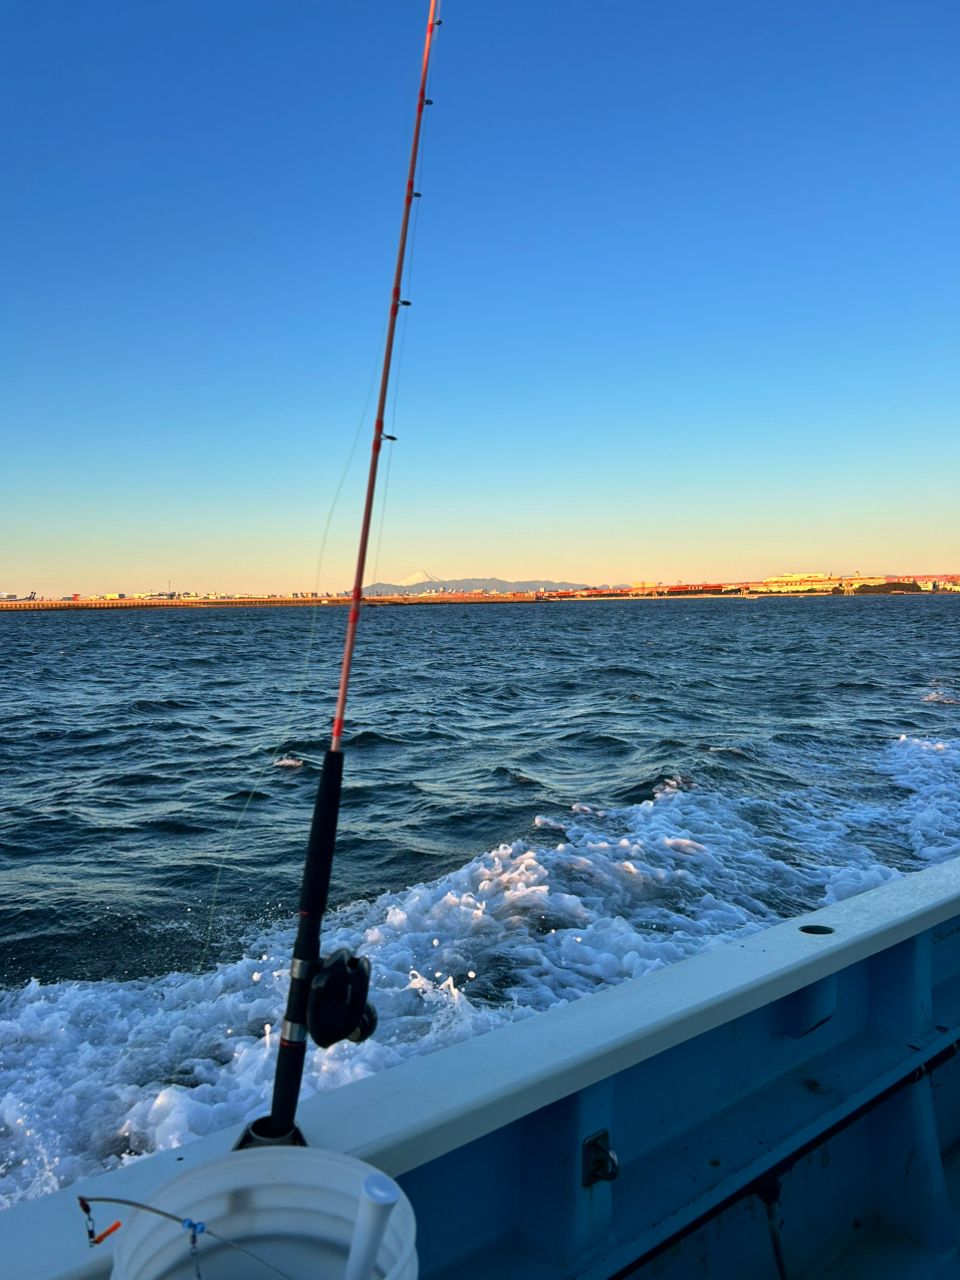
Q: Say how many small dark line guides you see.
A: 5